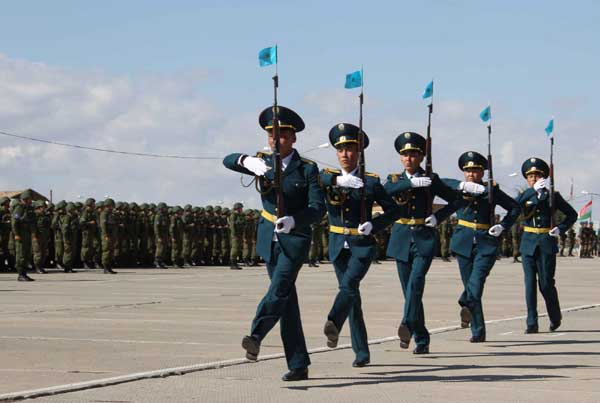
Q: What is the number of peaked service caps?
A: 5